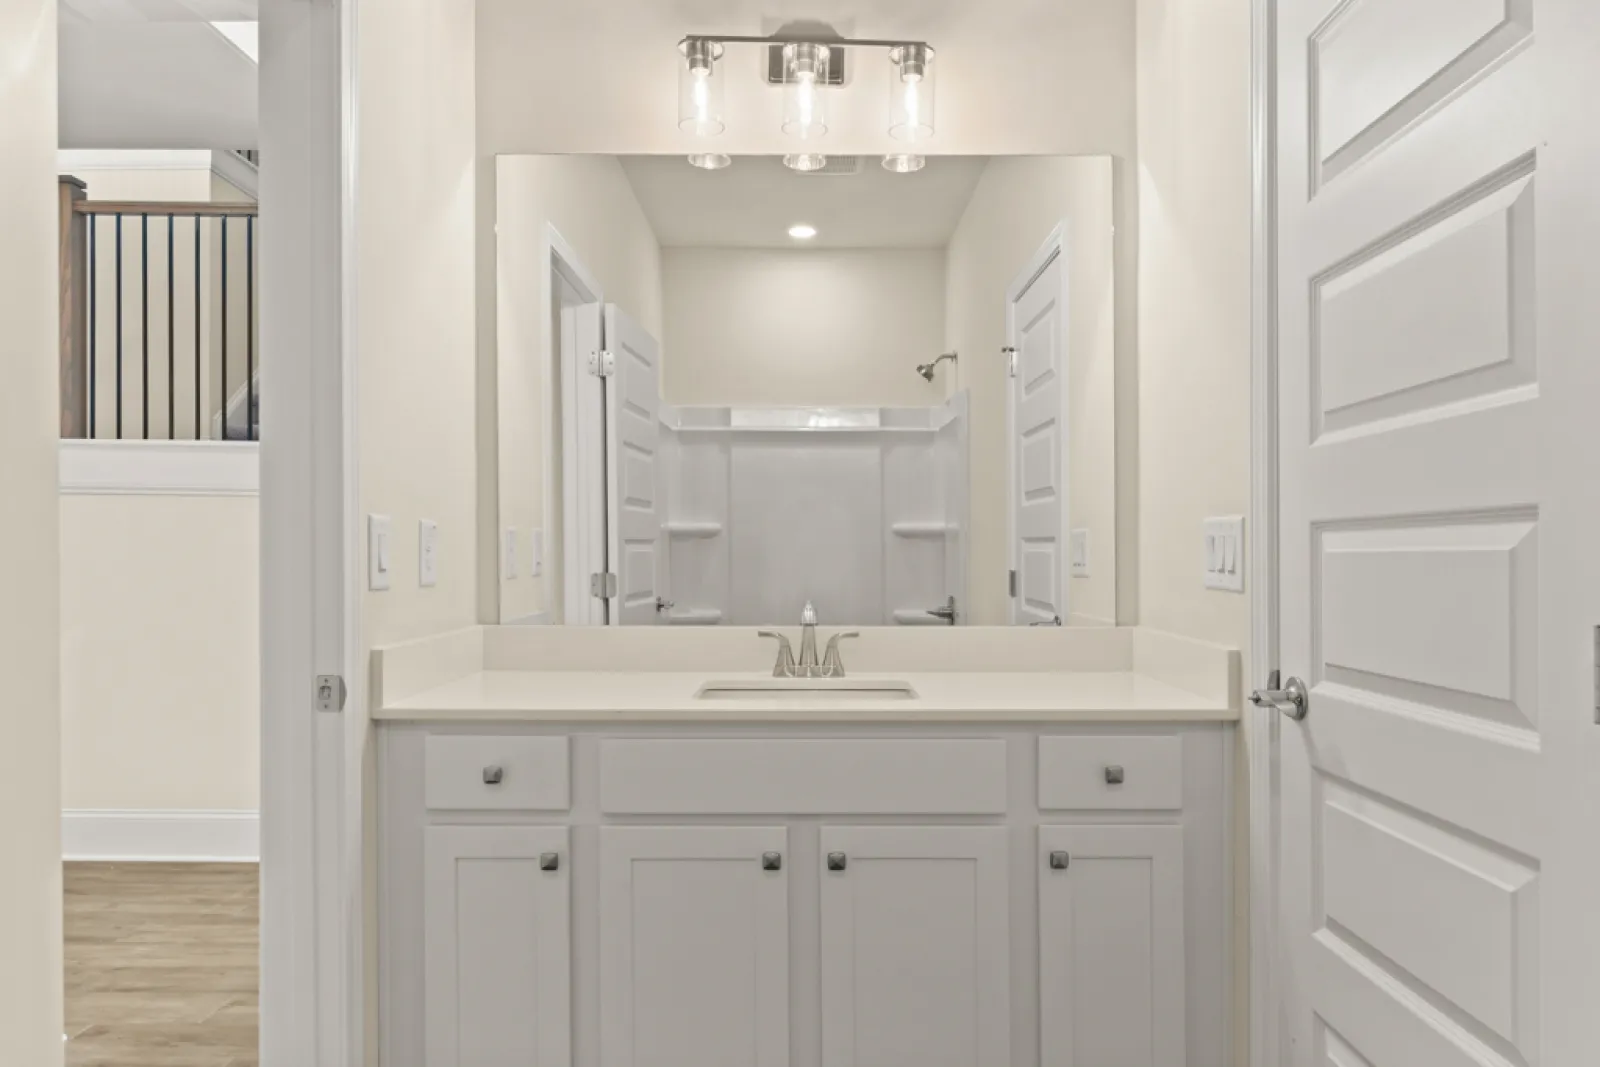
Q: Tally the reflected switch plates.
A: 3